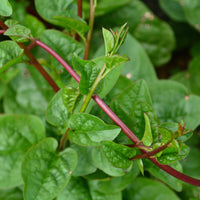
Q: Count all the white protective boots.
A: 0